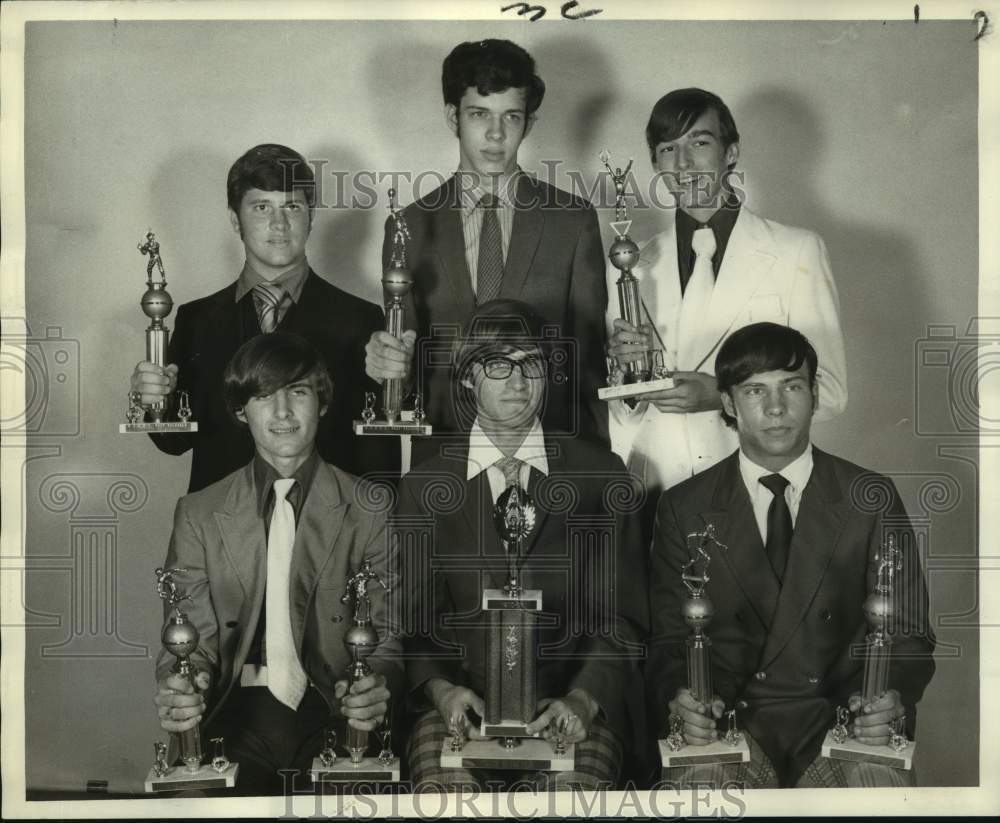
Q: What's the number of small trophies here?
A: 7